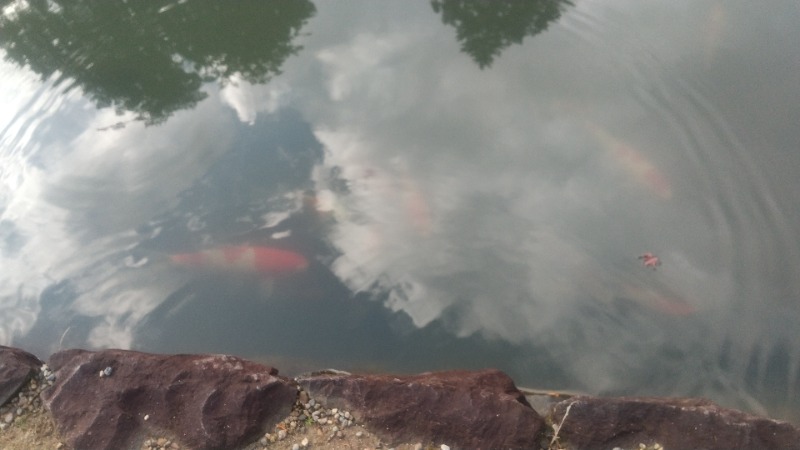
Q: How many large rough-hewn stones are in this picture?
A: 4